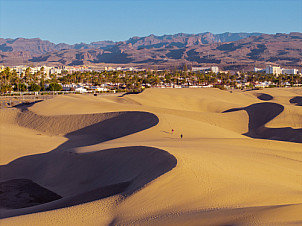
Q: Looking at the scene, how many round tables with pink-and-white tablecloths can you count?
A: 0